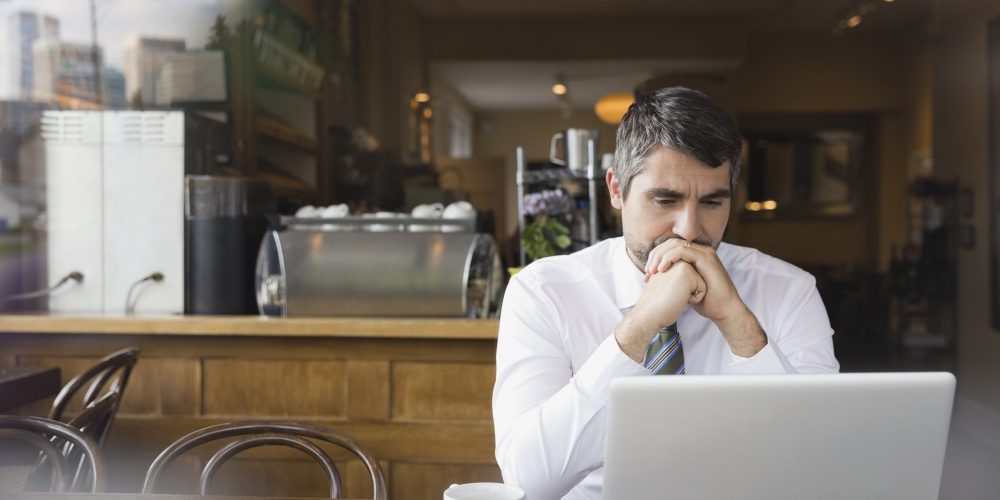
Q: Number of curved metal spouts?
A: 2